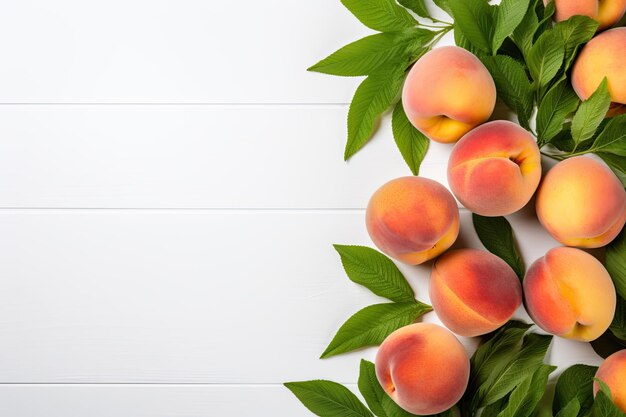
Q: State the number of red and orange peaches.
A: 10